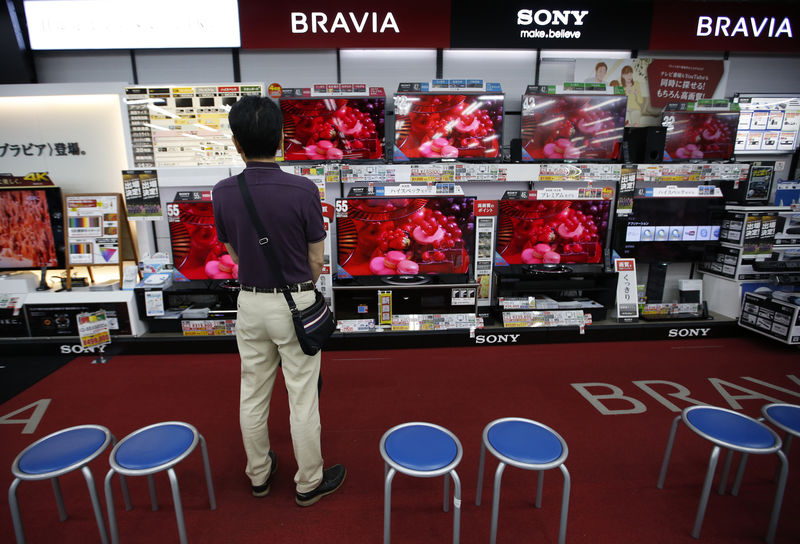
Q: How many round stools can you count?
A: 6